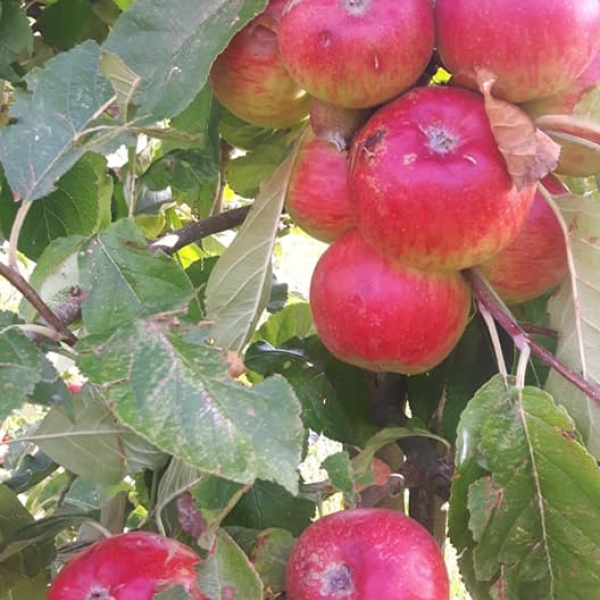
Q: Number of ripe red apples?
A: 10